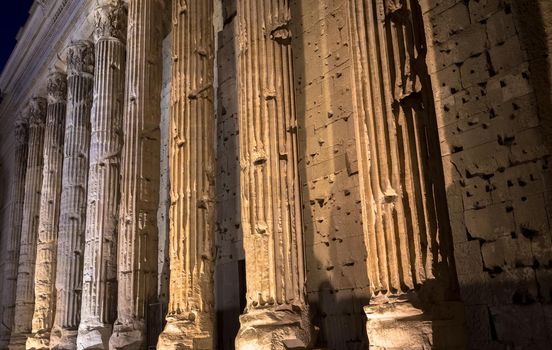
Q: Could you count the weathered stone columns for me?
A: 9